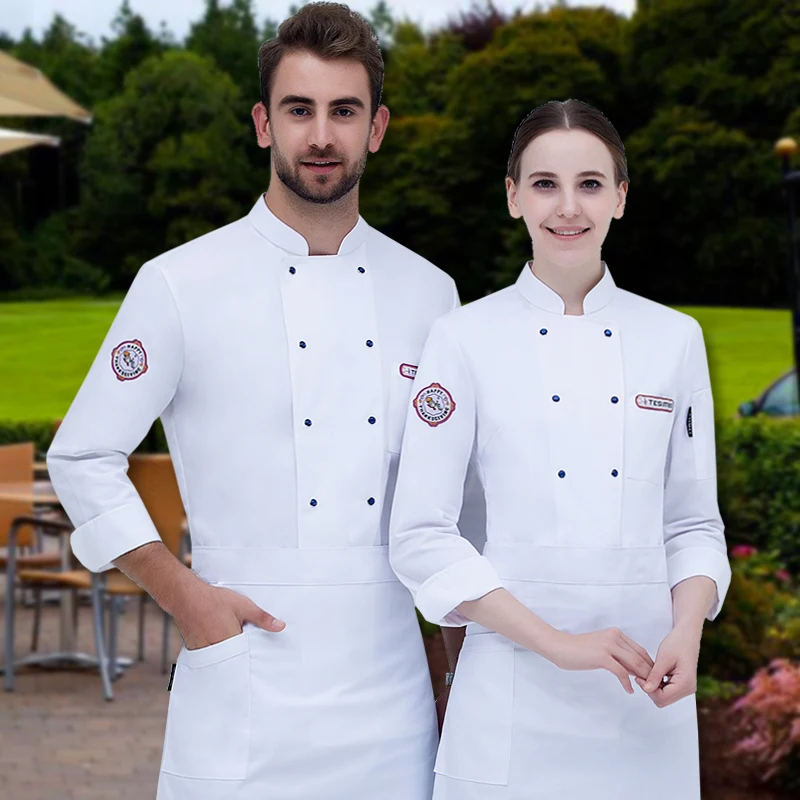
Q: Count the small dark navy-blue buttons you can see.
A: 14